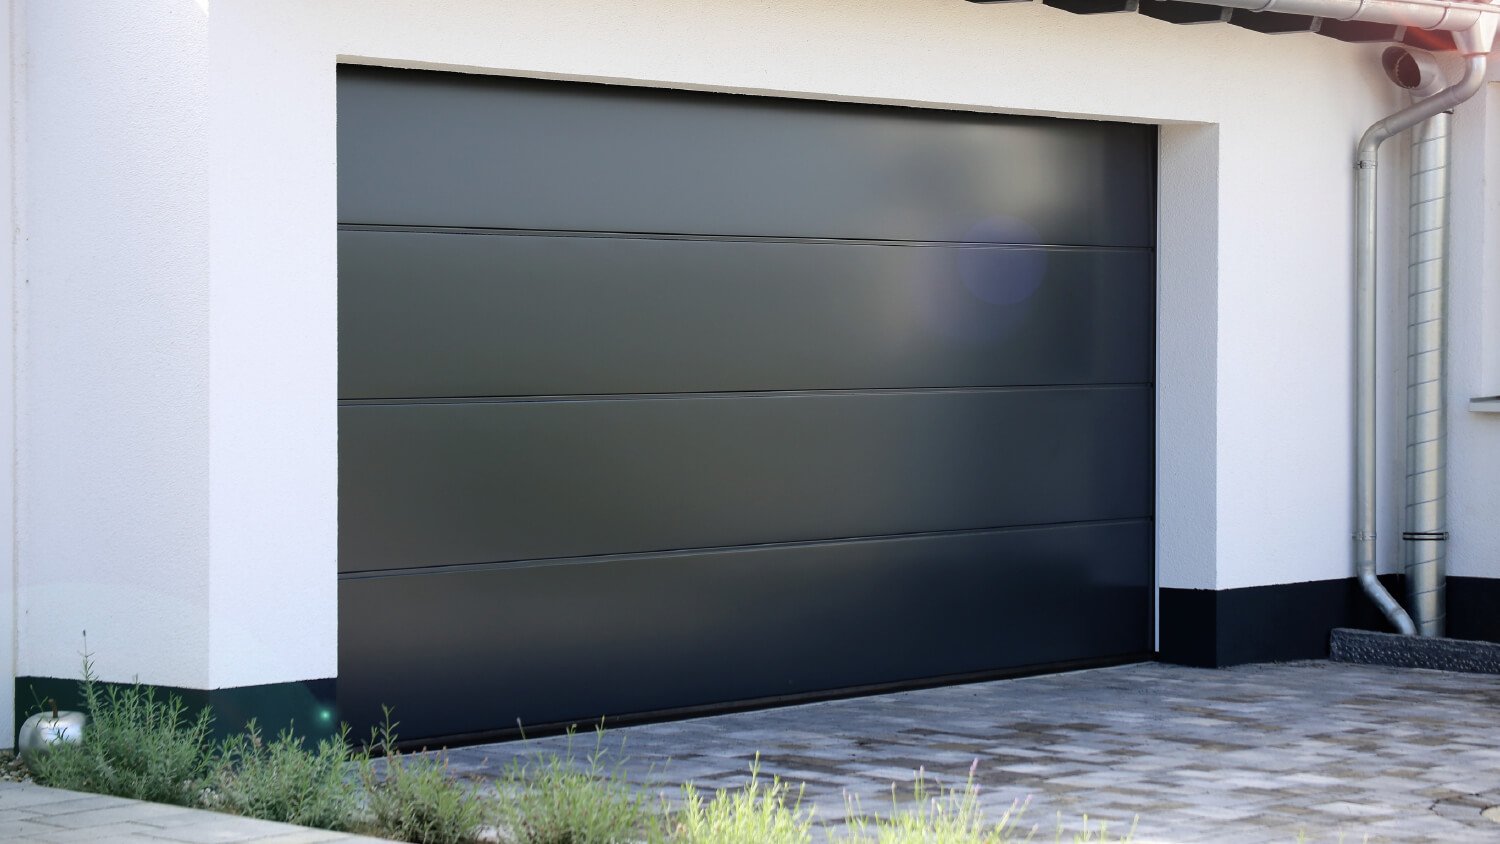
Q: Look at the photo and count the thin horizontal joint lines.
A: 3